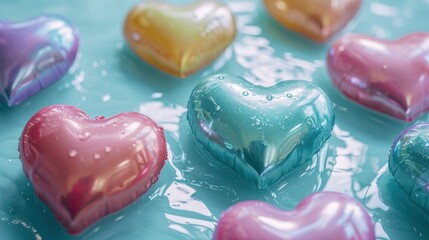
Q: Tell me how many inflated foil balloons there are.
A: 8